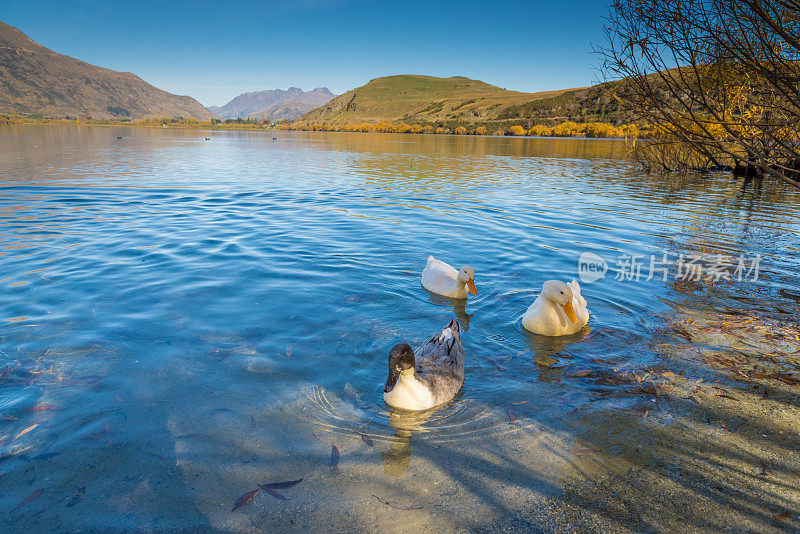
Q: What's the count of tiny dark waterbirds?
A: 3